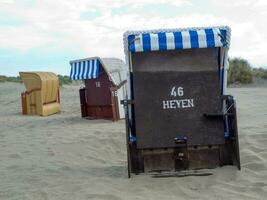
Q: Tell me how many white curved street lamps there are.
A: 0